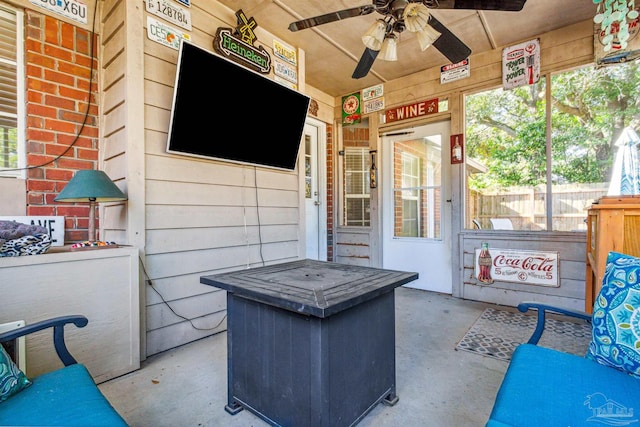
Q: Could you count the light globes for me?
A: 4